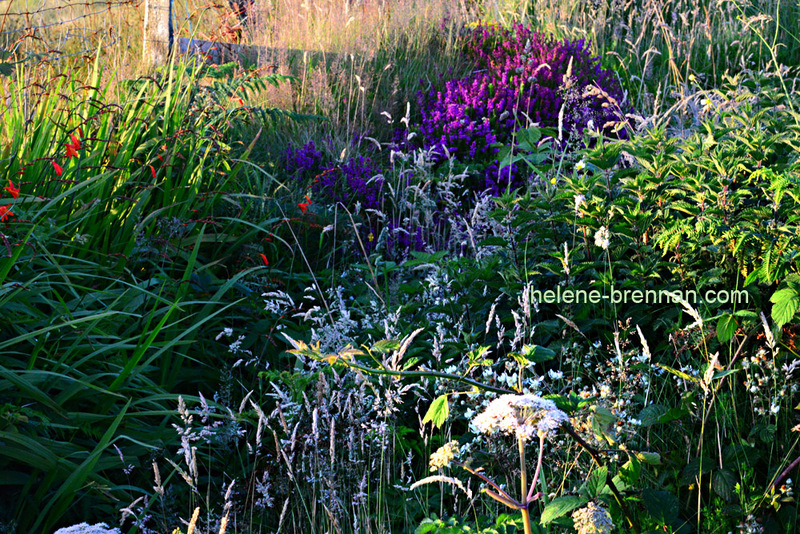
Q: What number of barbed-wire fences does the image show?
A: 1